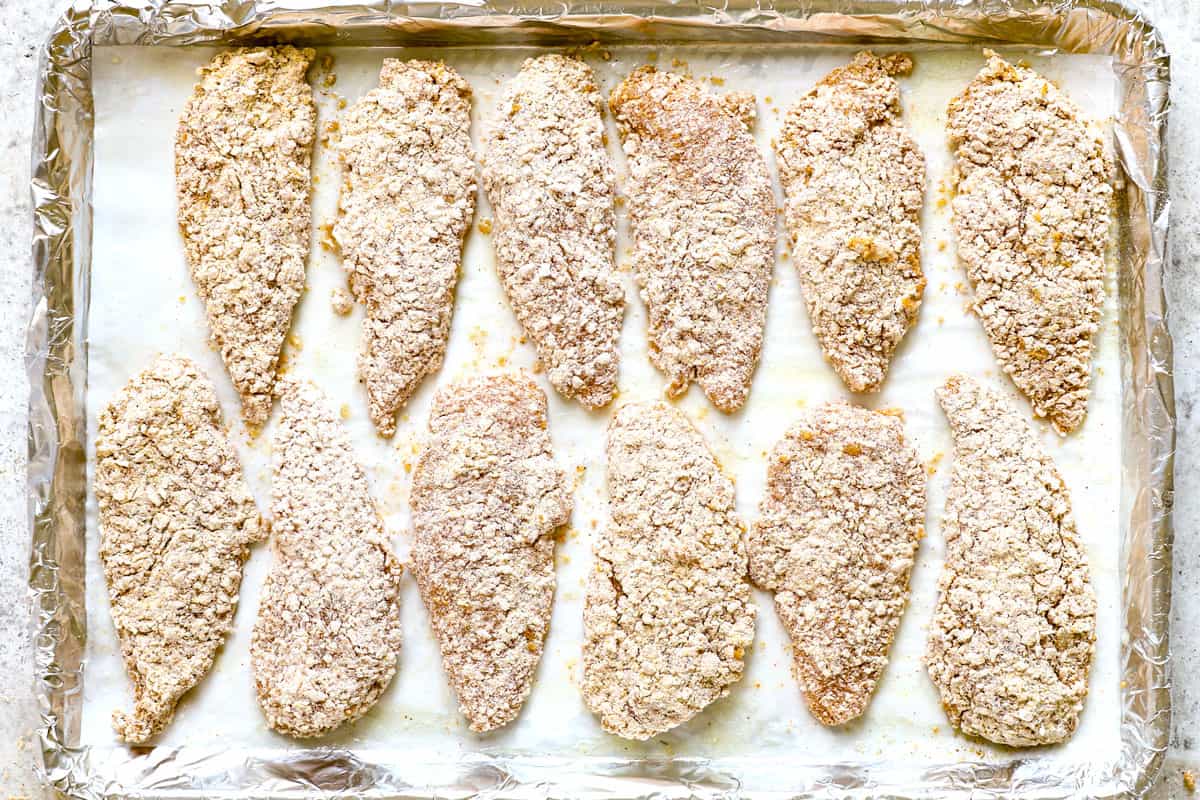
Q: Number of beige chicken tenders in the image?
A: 12